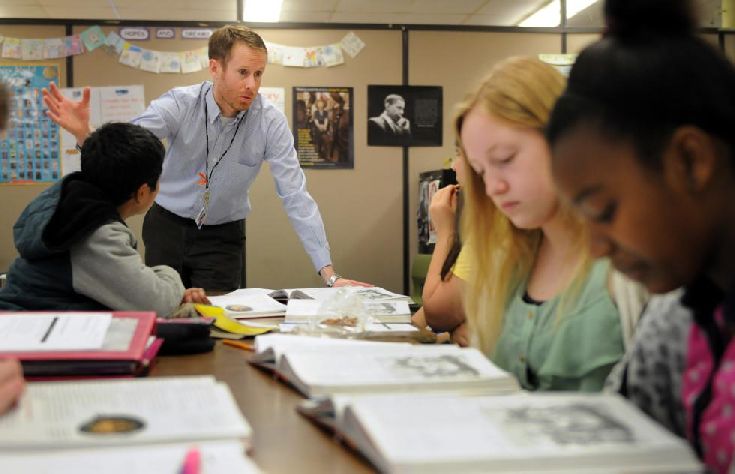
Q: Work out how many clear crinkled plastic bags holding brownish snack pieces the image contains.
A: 1